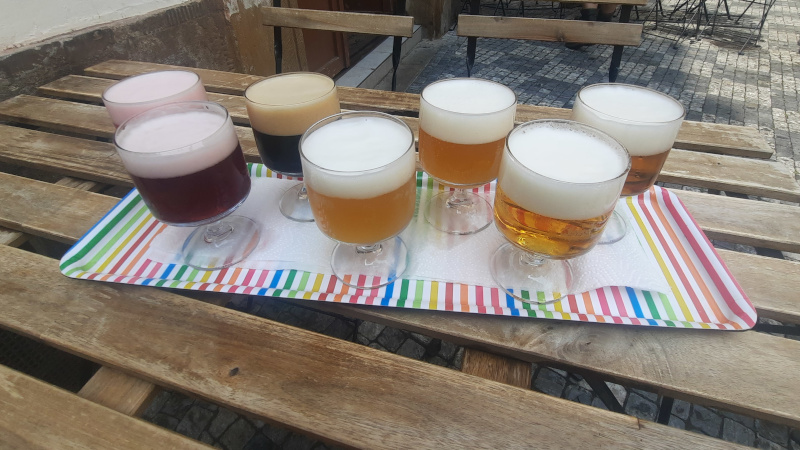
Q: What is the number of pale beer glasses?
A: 4